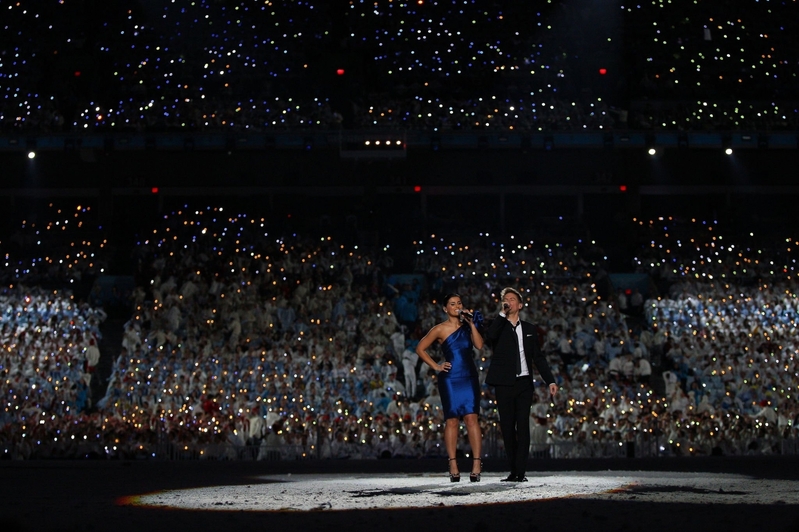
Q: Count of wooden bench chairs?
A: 0